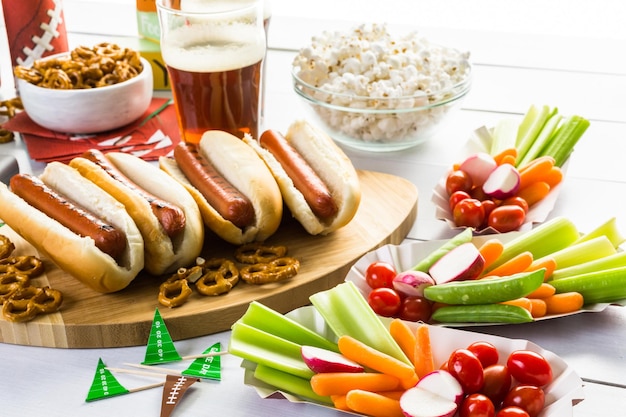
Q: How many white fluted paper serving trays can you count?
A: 3